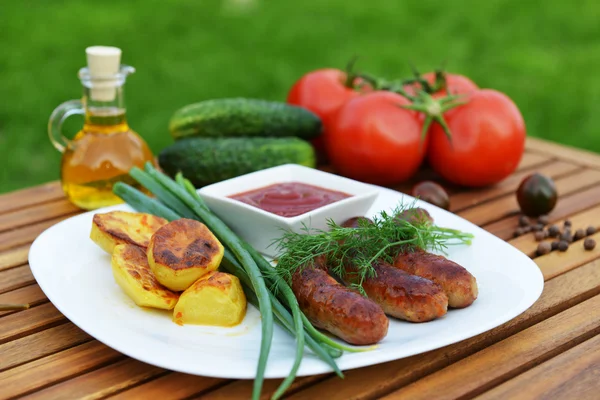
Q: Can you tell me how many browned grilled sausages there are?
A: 3